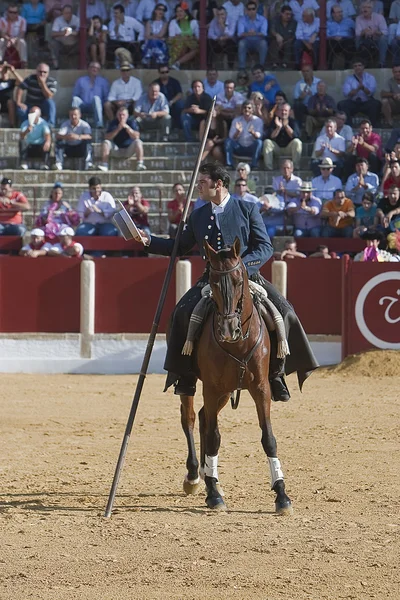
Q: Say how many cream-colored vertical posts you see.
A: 3